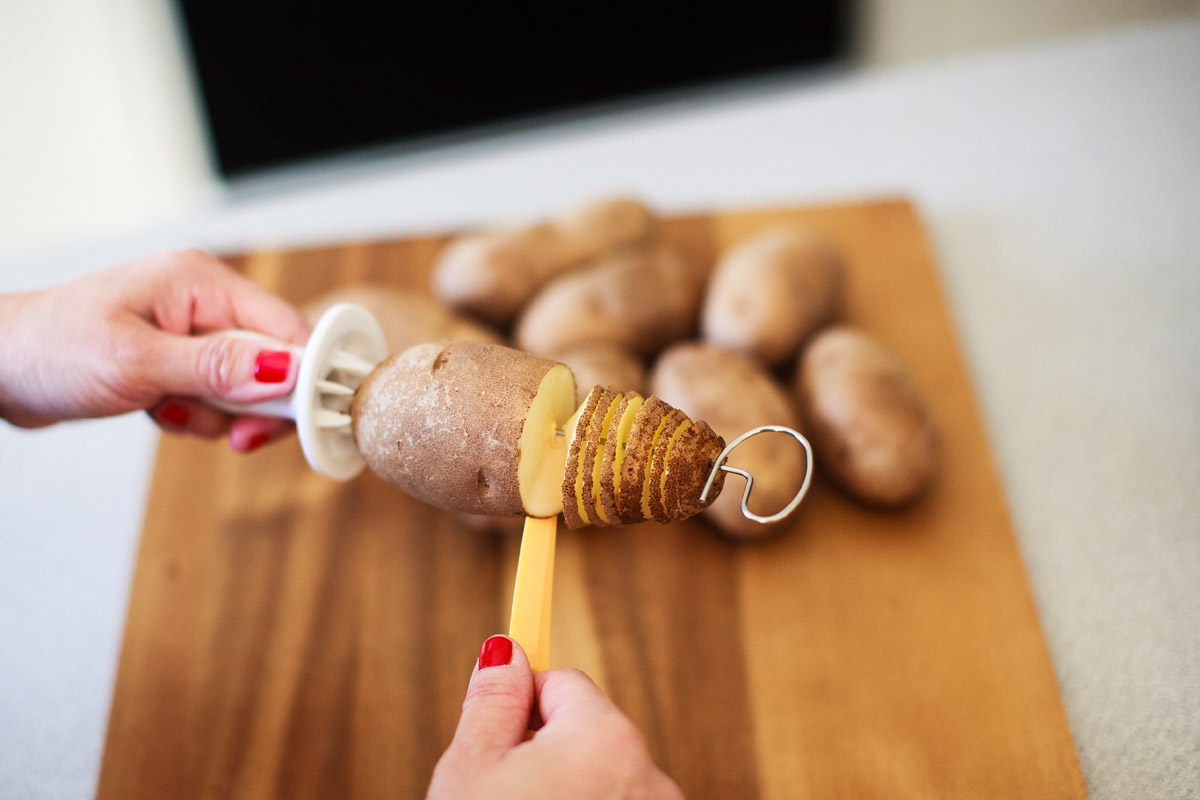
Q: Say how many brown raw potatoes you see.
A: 8